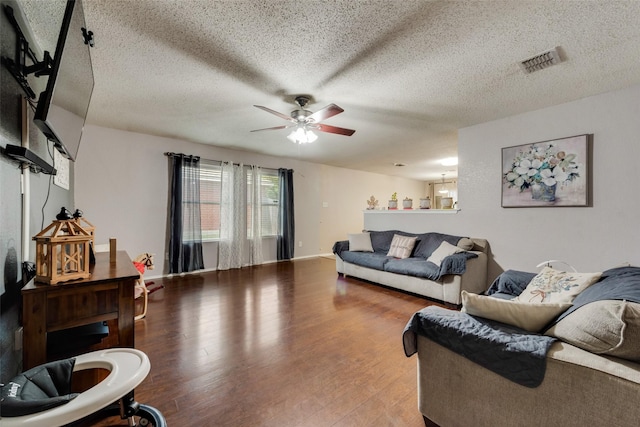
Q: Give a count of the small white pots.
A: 4